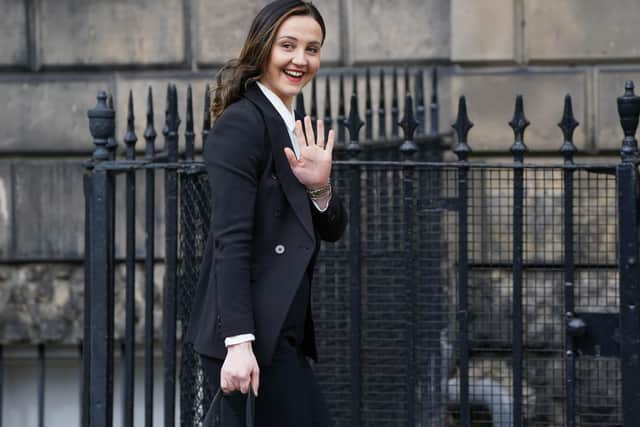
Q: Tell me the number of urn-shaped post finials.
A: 2